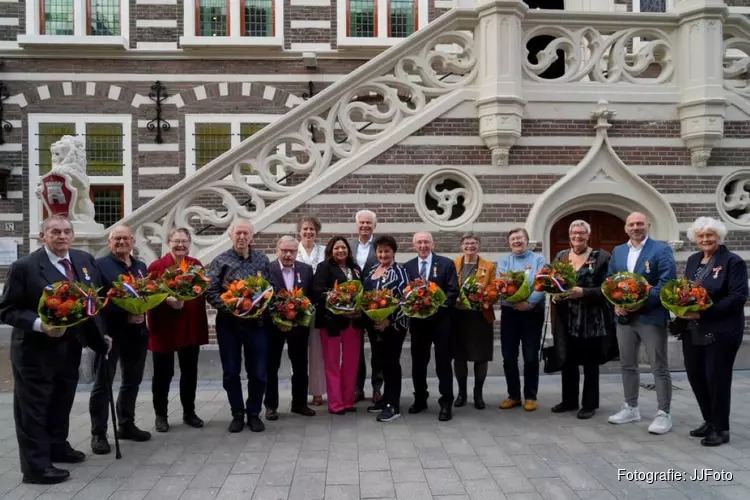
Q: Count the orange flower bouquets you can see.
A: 13